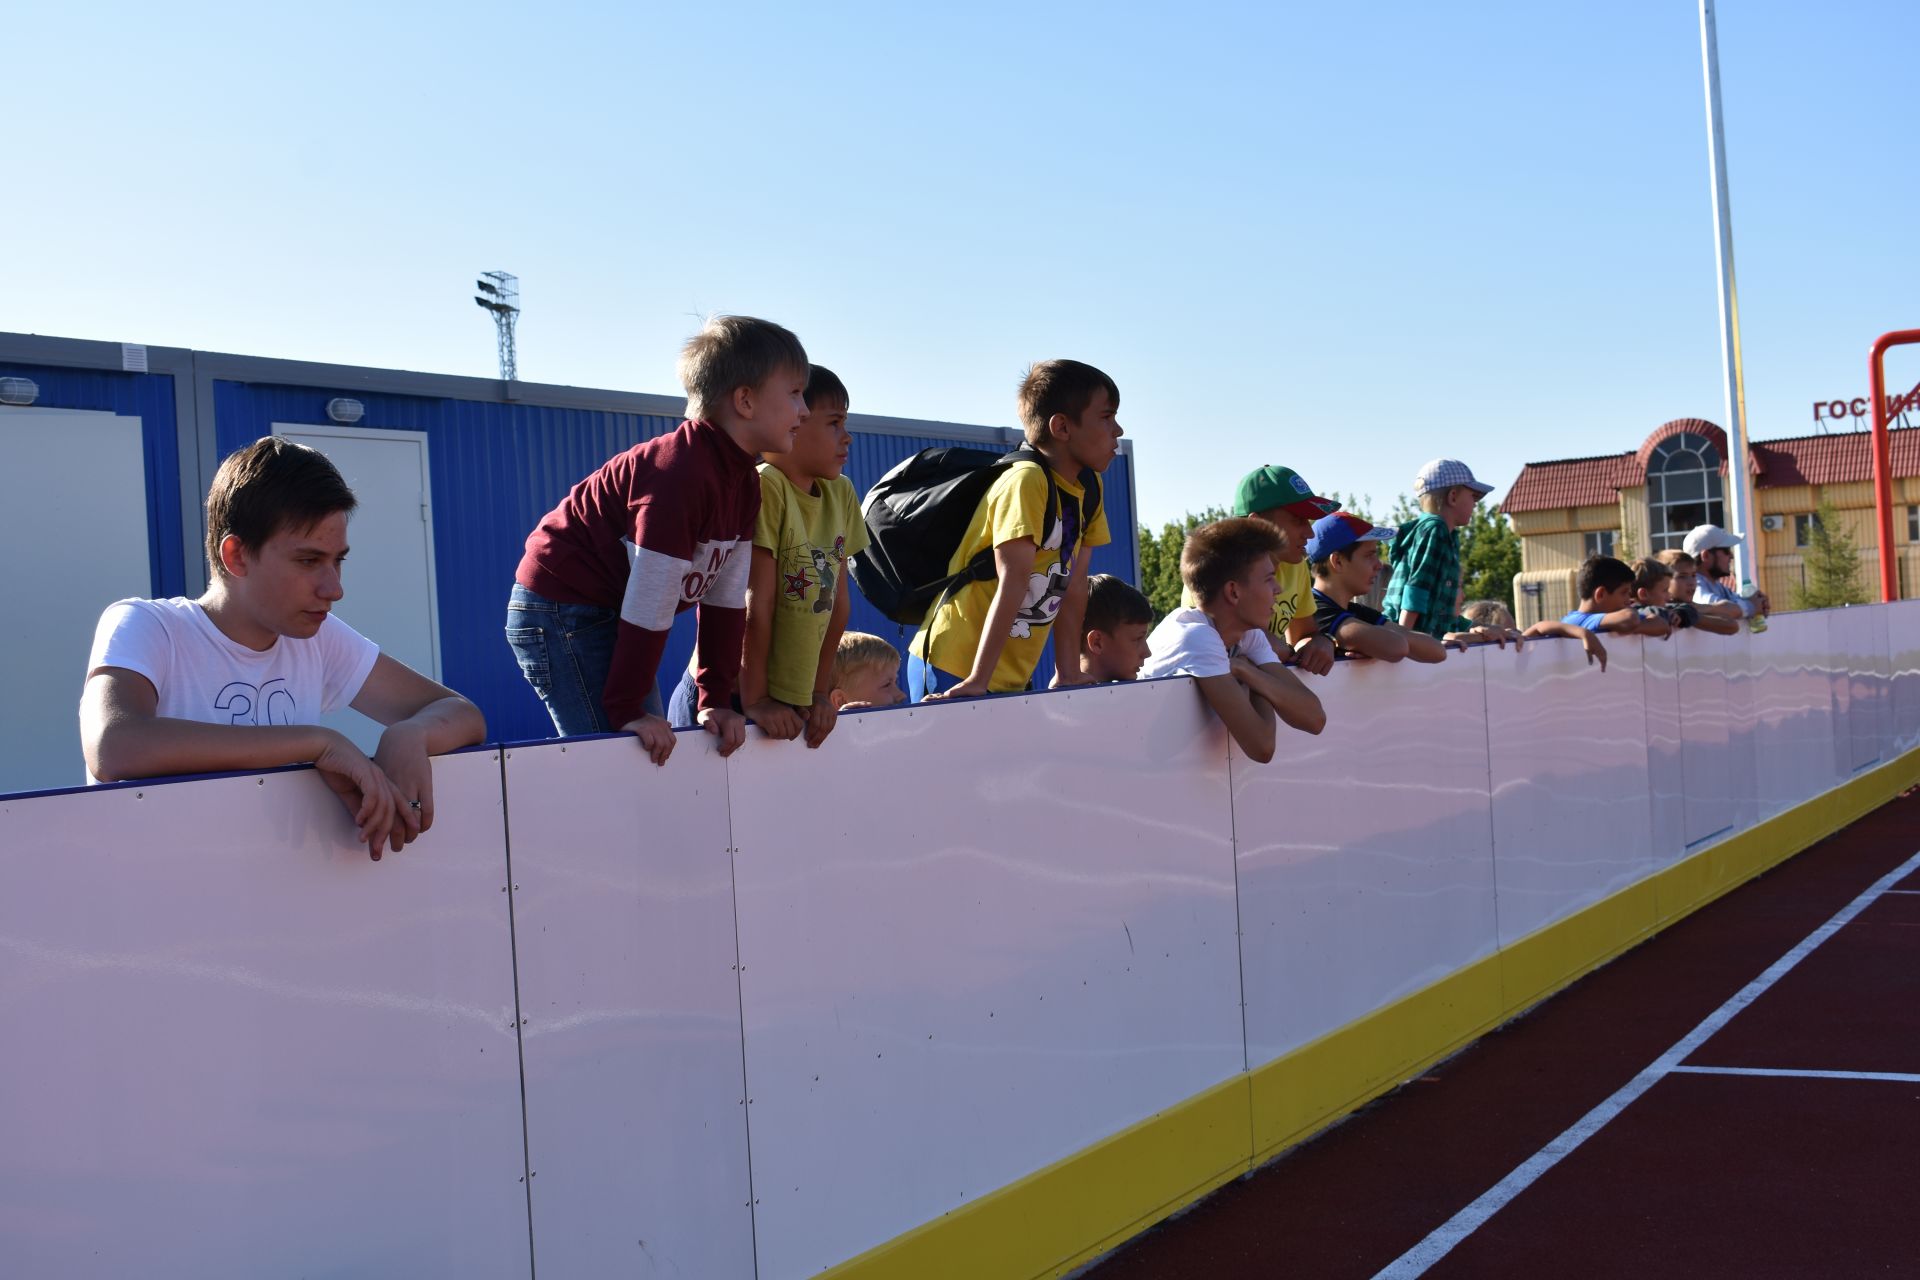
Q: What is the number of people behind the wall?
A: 15